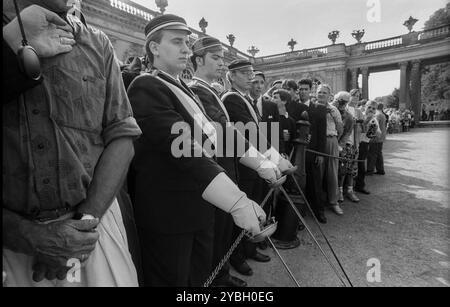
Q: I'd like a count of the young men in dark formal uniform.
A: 3